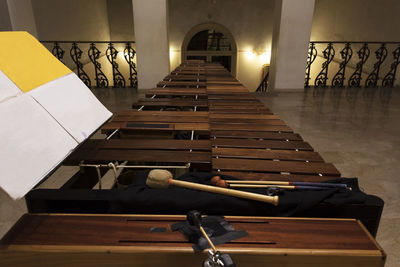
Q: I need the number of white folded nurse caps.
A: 0